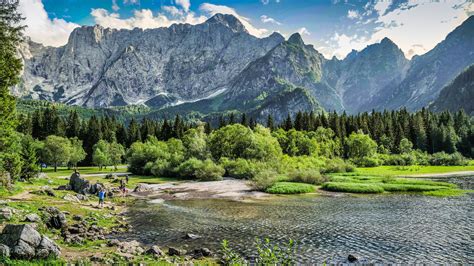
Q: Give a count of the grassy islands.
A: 2